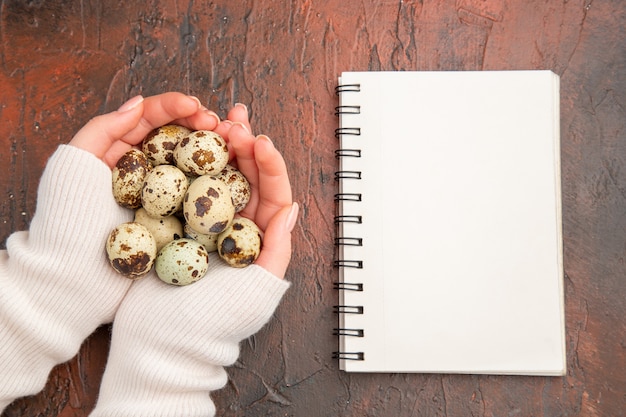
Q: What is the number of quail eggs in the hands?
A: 11